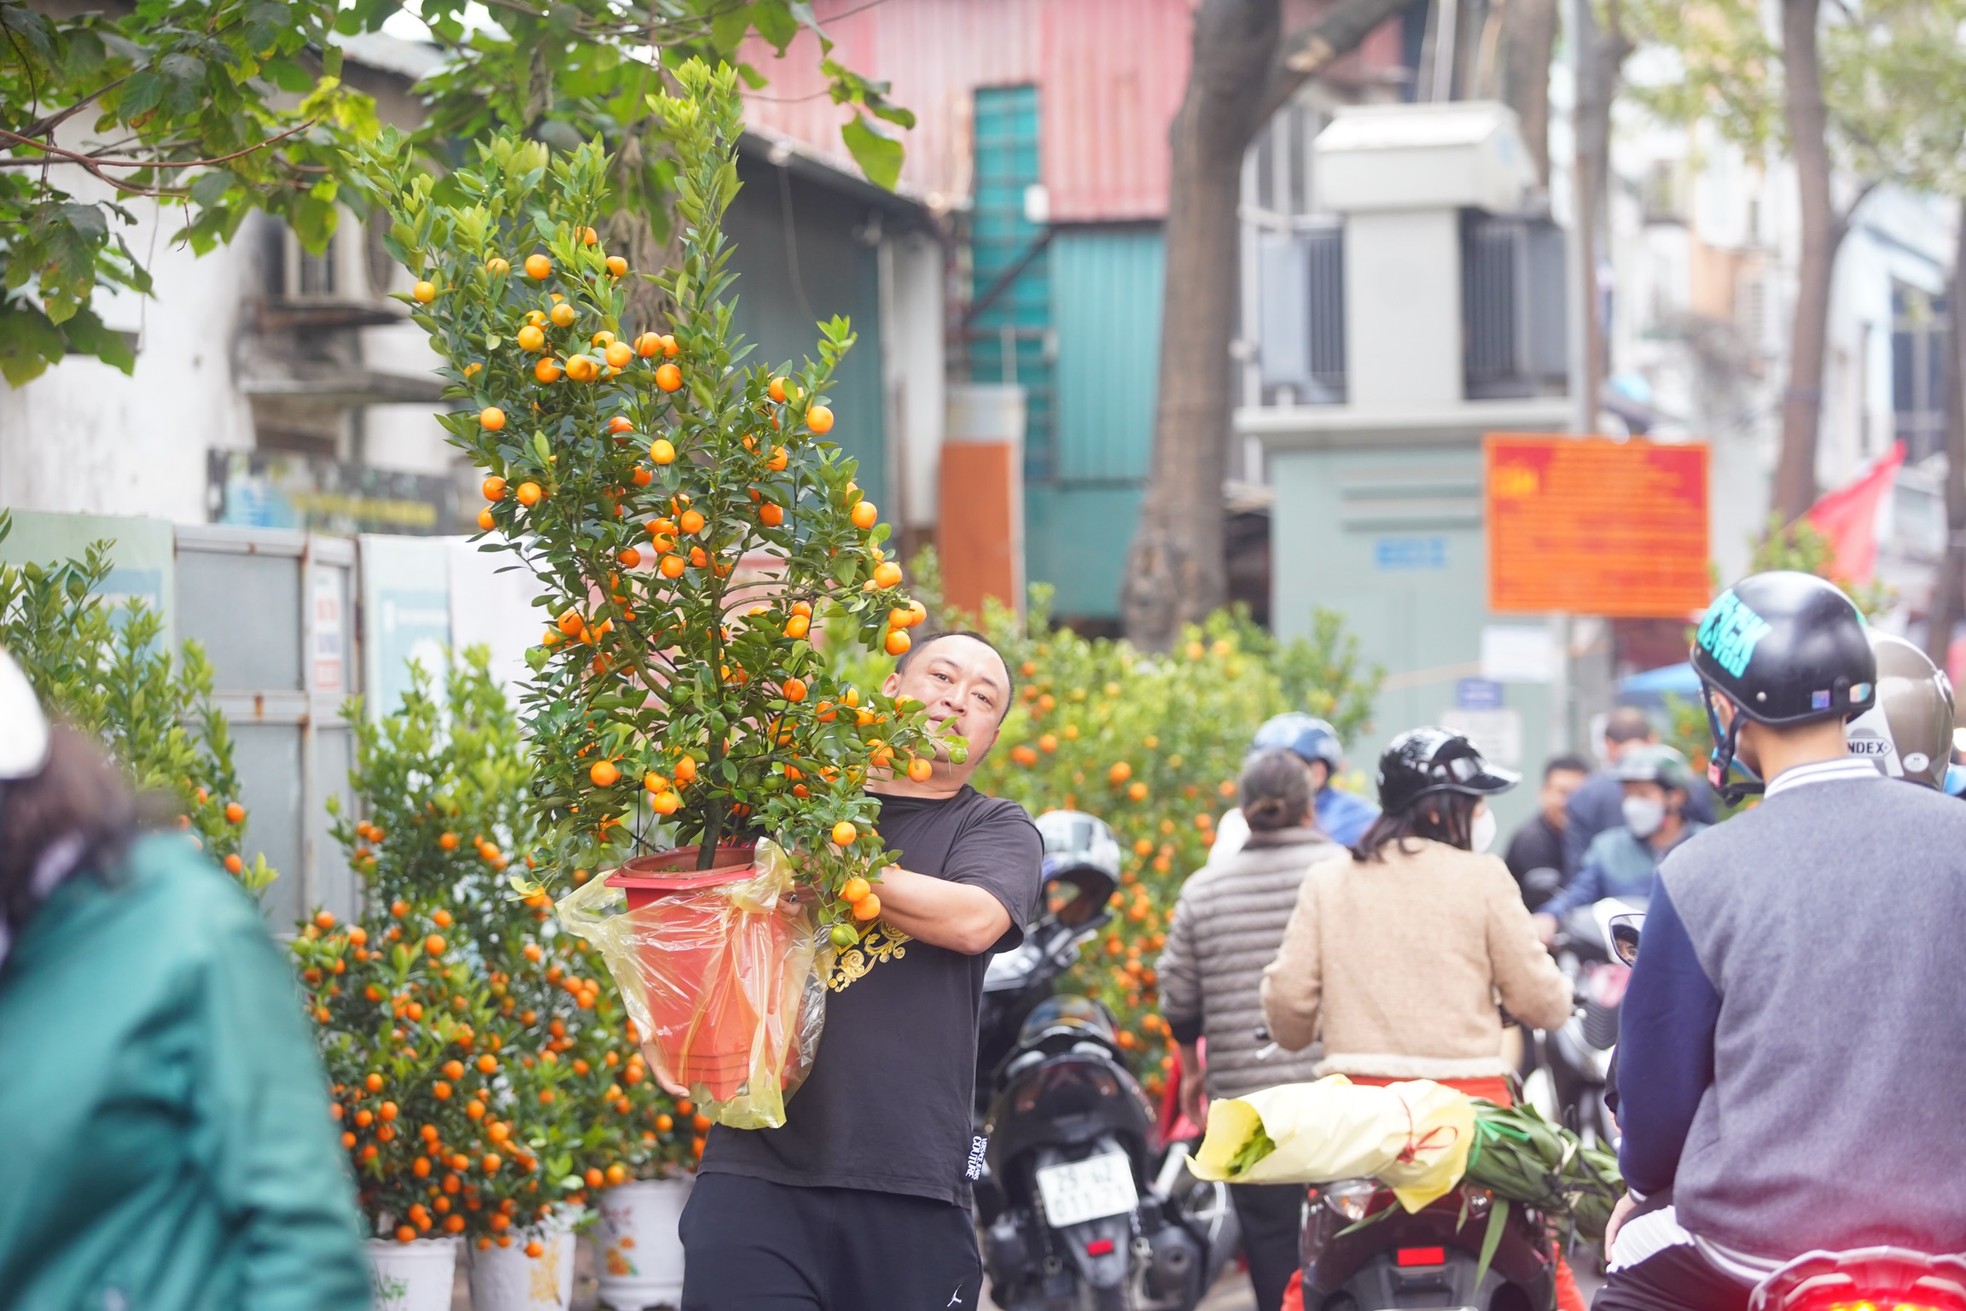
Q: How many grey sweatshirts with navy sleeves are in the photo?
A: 1